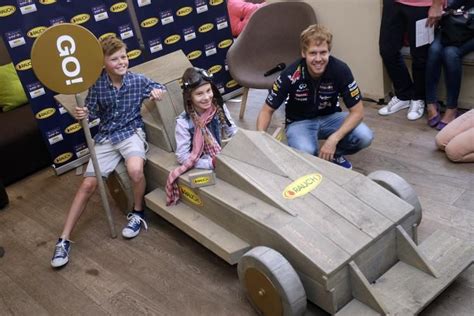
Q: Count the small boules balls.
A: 0